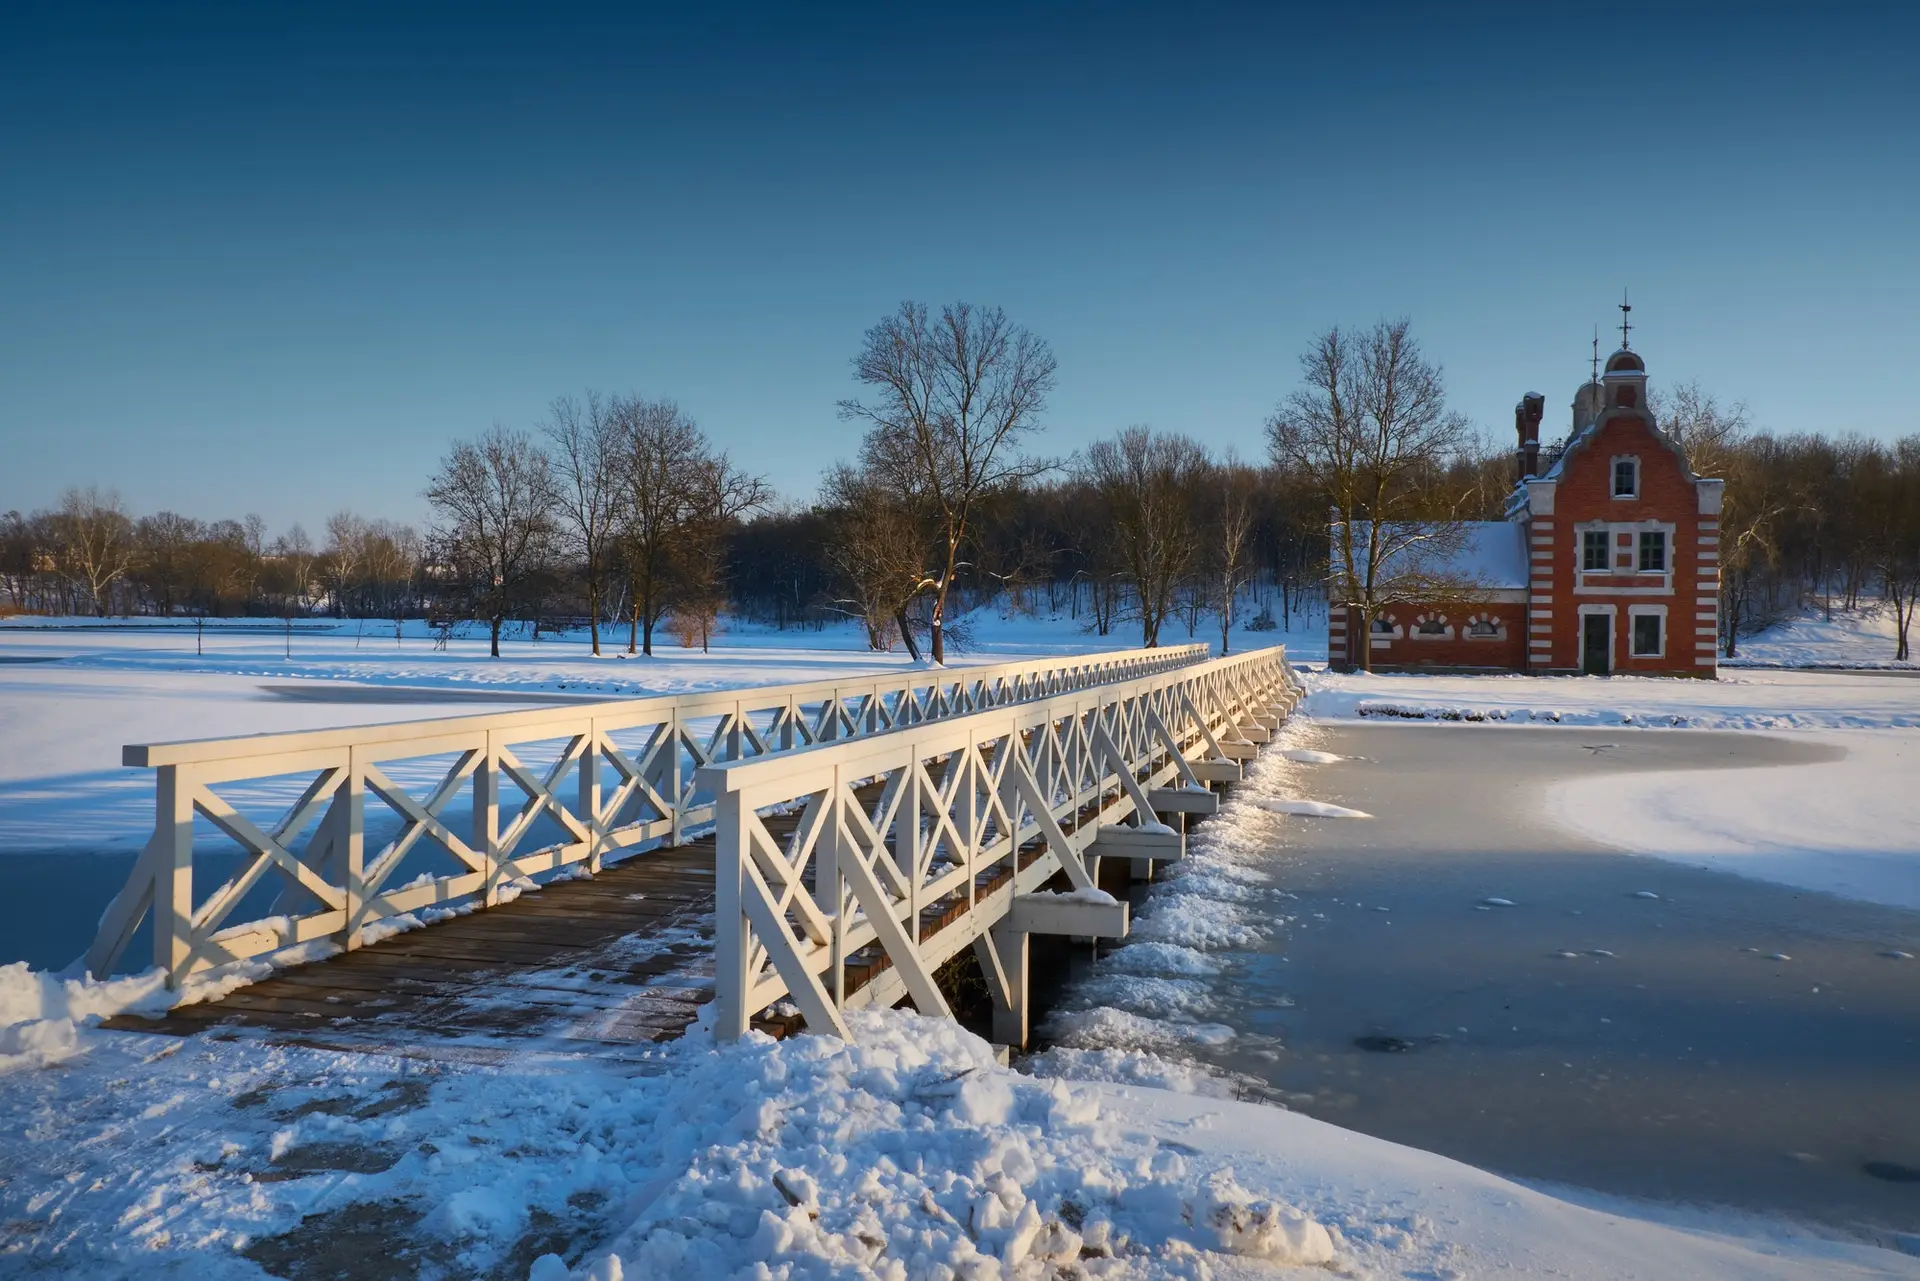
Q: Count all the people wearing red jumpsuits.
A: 0